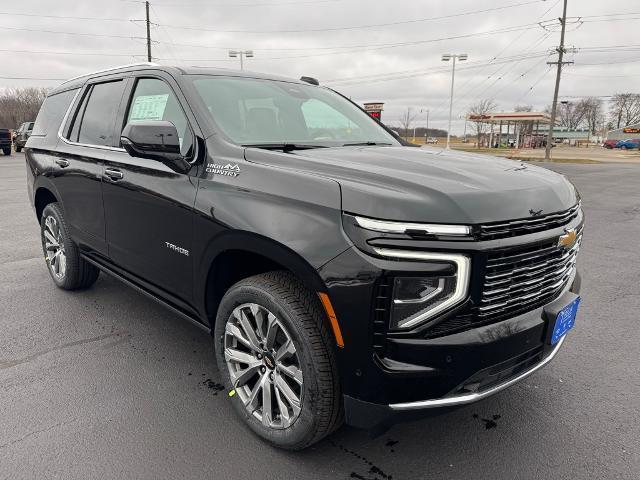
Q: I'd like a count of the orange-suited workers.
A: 0